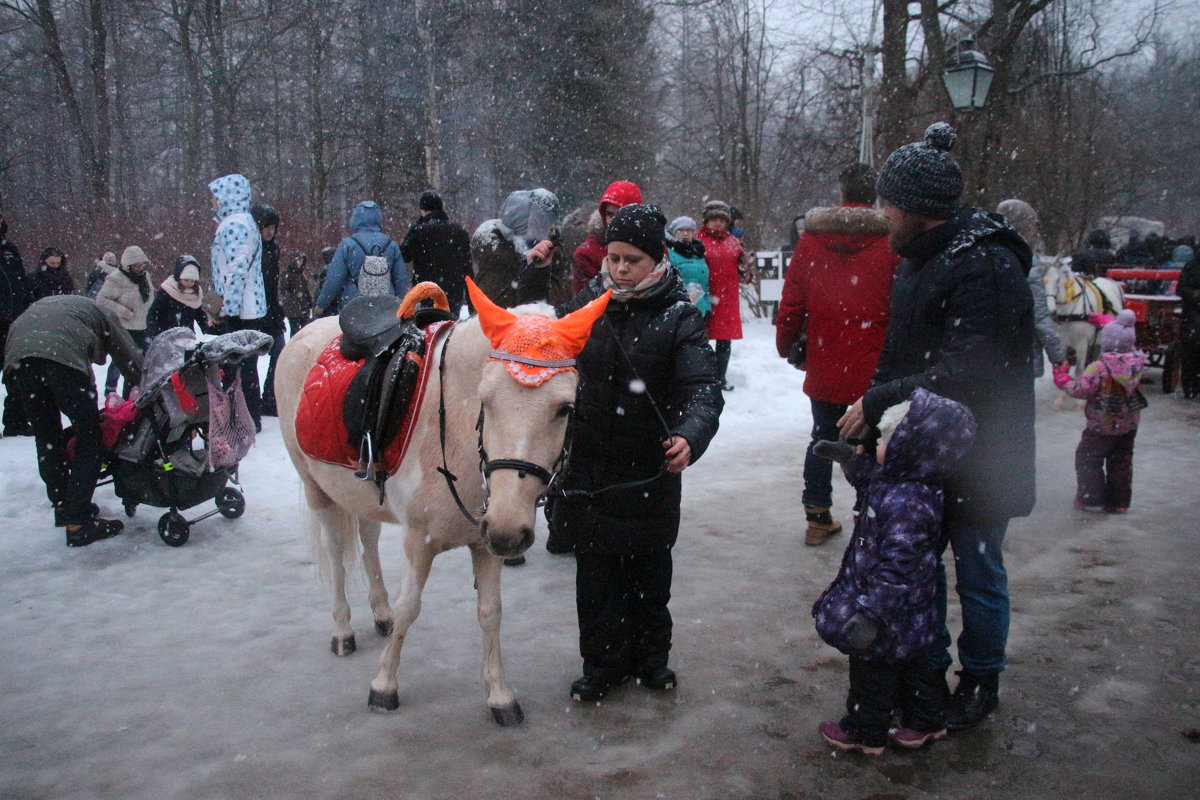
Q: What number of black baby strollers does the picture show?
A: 1